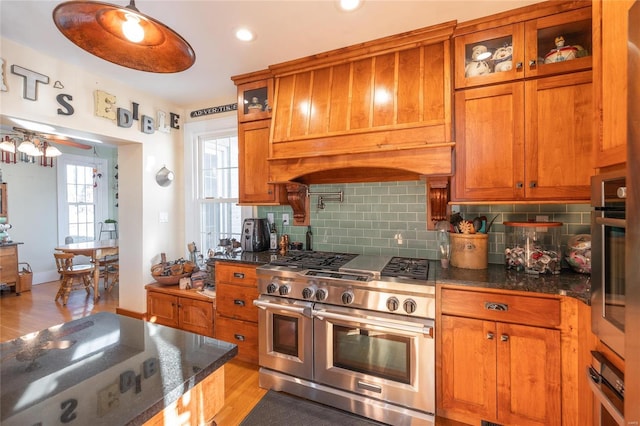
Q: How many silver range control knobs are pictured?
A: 7